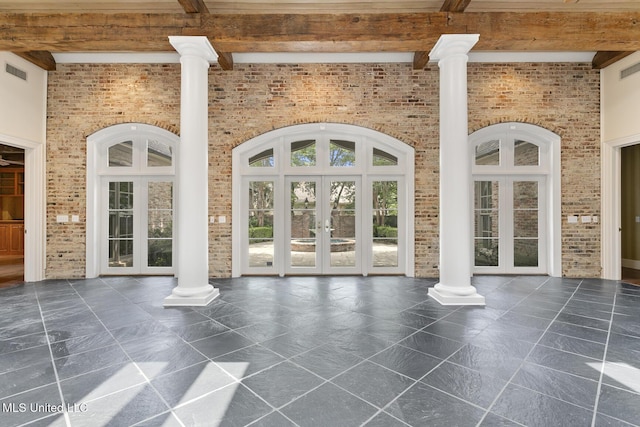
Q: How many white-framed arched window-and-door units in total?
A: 3